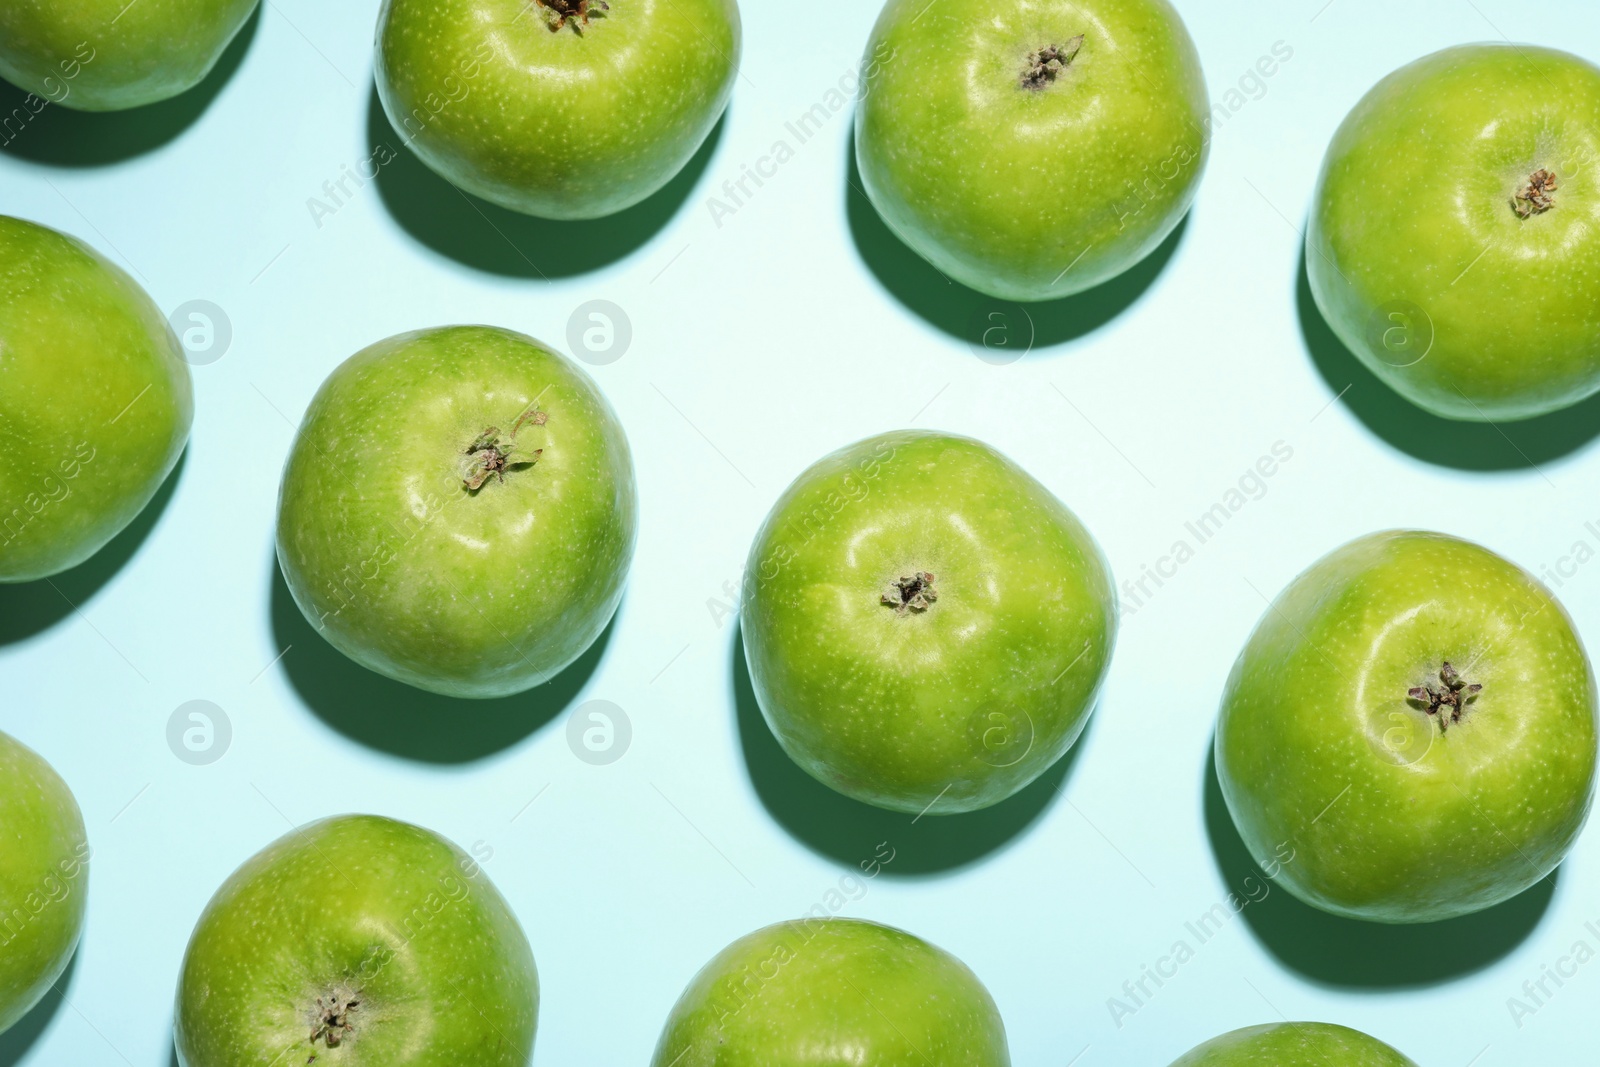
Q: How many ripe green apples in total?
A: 12